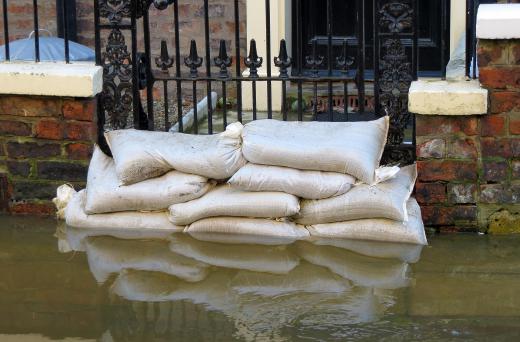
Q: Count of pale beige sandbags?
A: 9